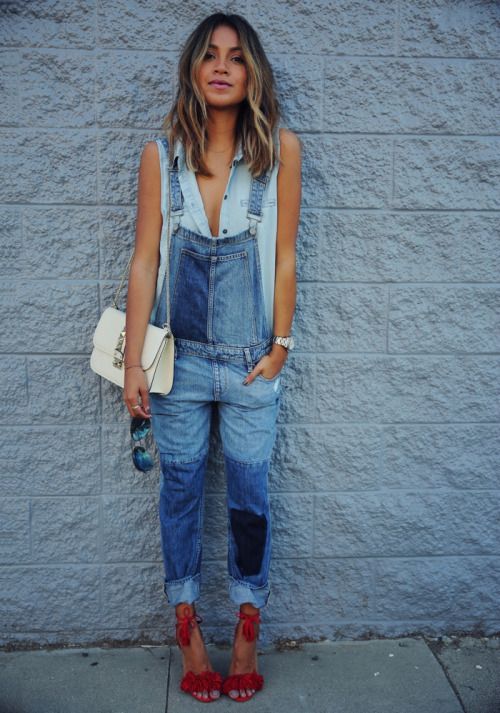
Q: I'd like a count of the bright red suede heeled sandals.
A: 2